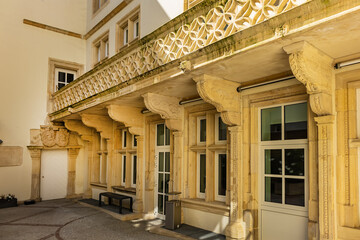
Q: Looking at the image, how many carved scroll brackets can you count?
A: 6